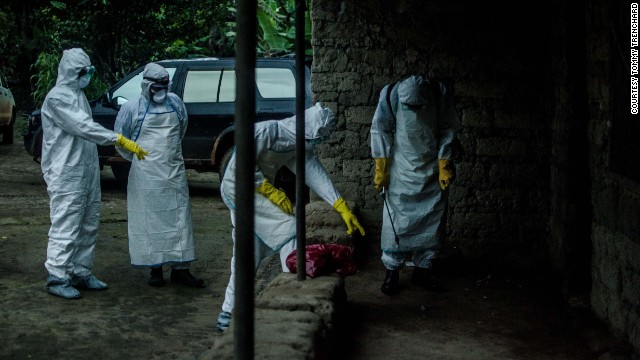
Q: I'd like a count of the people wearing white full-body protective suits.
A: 4